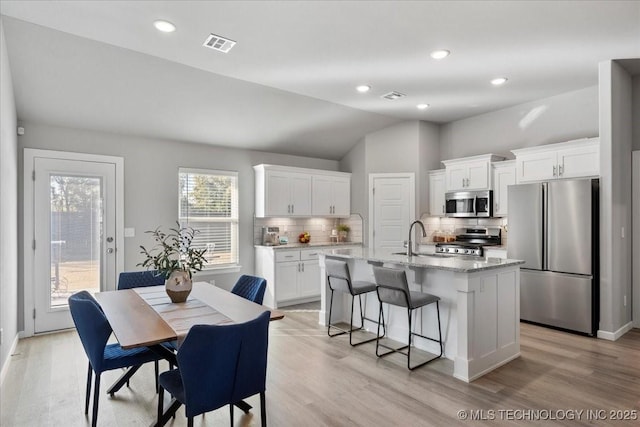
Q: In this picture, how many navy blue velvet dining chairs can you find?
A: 4